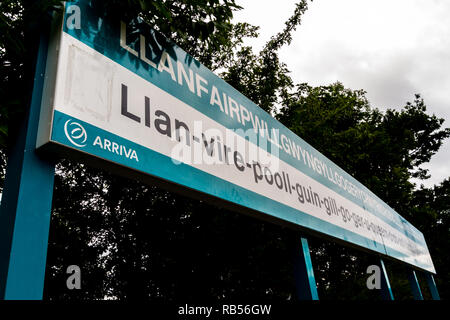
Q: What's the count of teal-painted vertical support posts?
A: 5